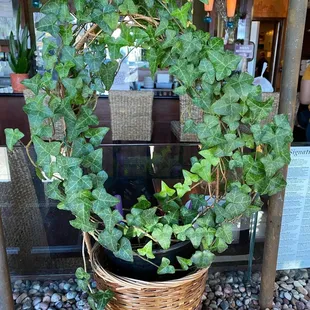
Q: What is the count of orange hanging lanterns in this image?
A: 2